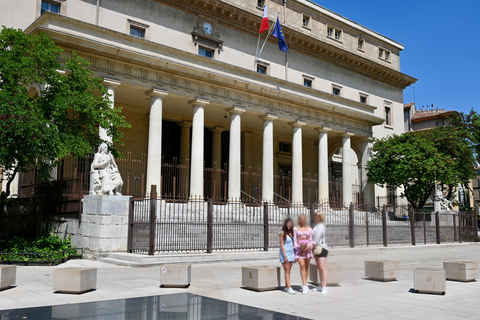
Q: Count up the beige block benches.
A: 8